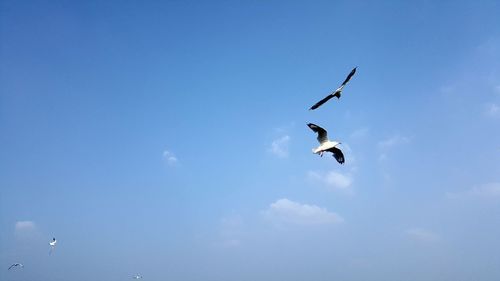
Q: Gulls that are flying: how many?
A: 5